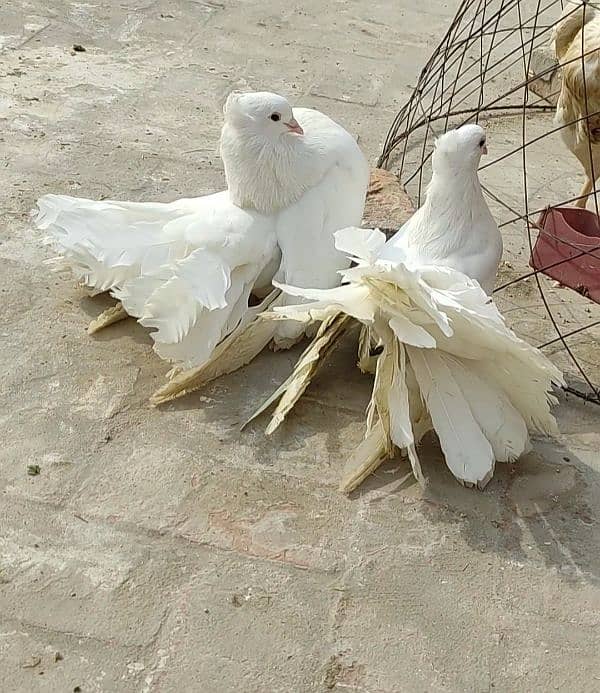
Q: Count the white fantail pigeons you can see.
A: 2